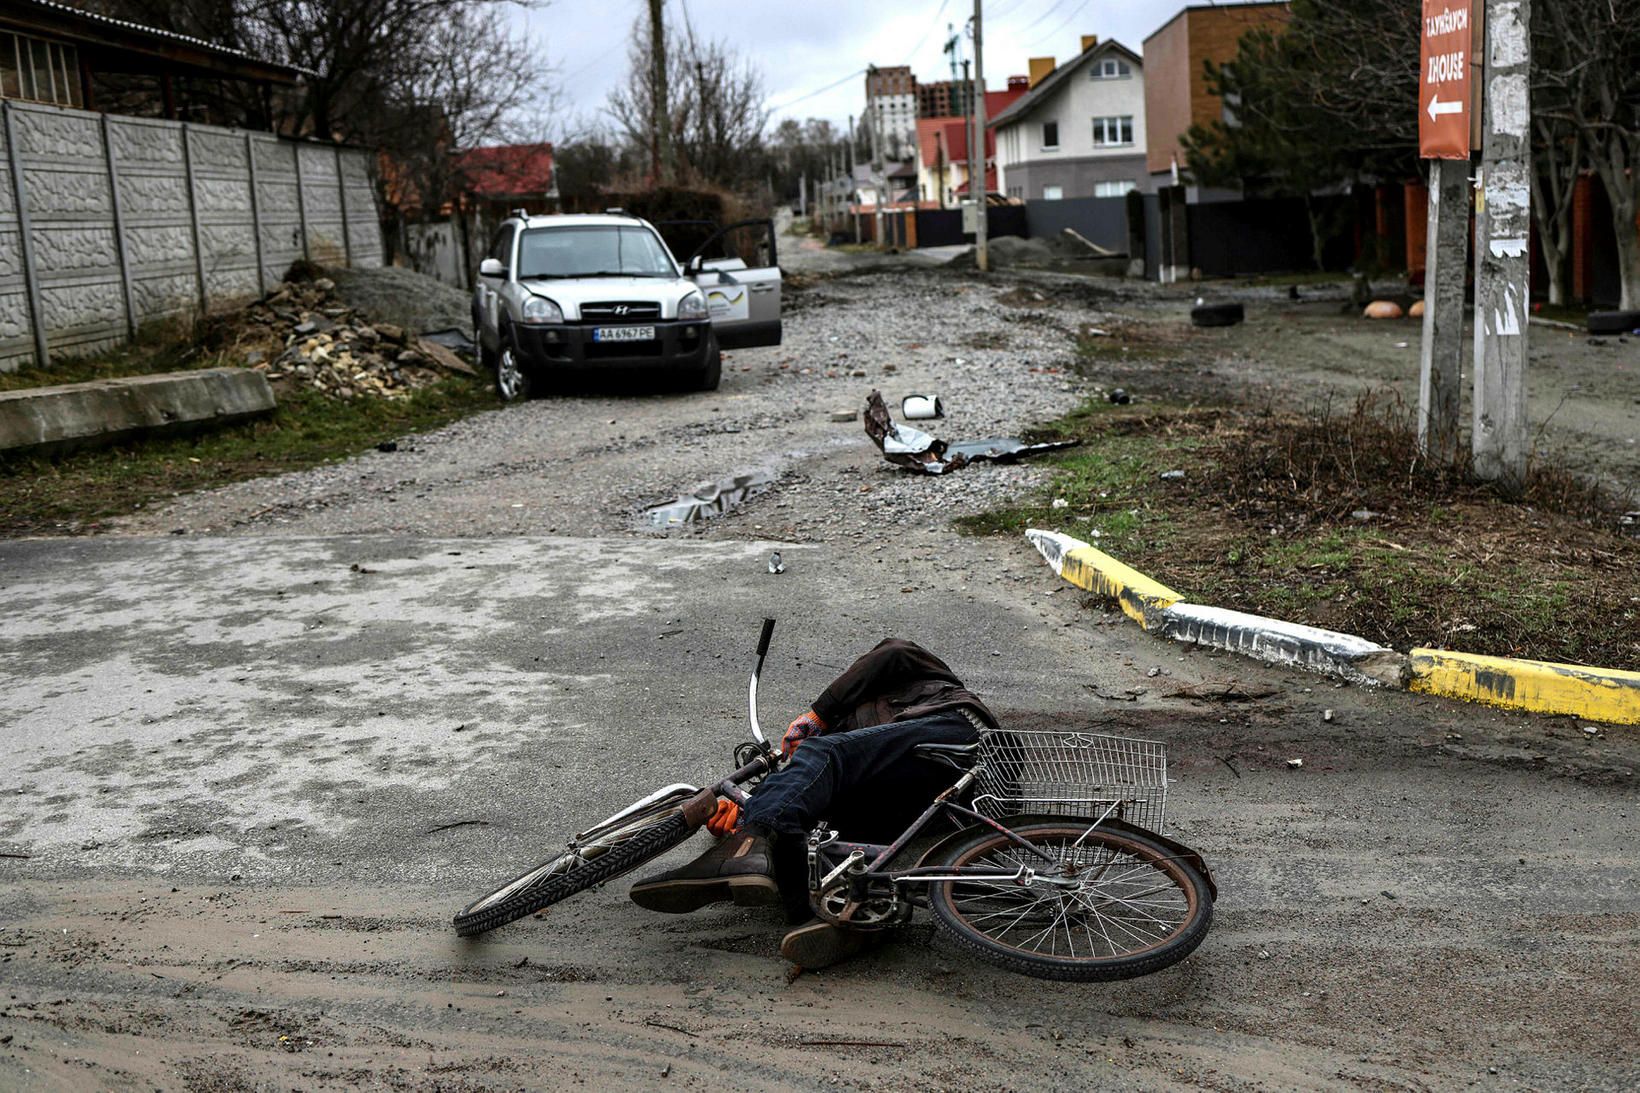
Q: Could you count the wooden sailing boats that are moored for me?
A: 0